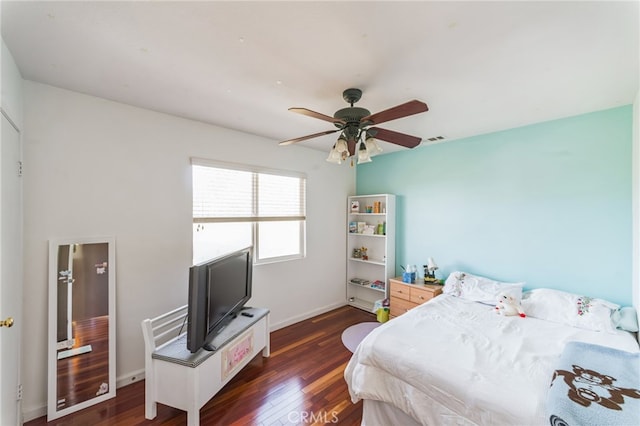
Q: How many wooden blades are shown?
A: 5